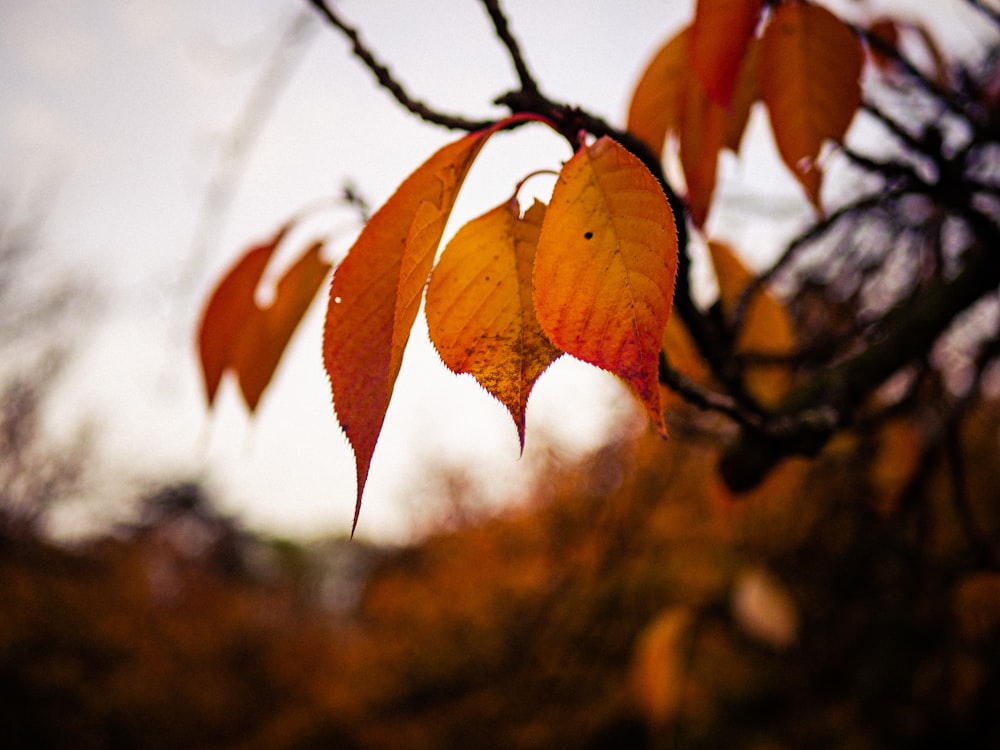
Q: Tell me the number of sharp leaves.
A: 3